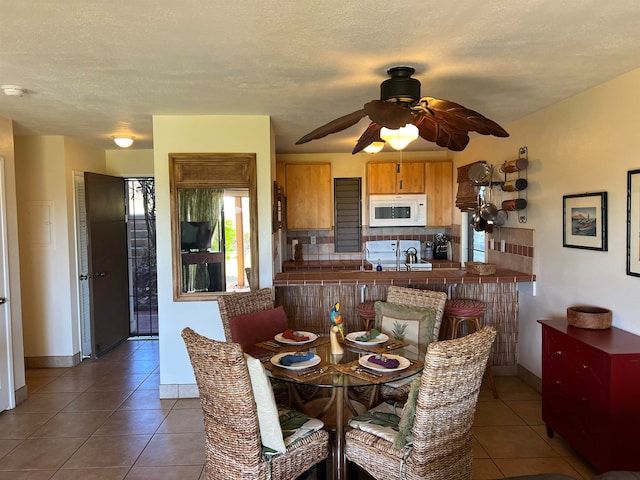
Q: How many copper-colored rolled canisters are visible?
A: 3